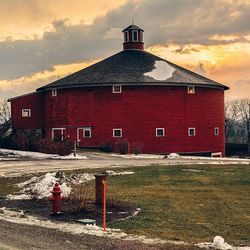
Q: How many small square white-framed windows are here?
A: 9